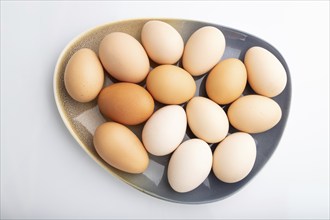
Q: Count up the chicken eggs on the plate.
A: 14